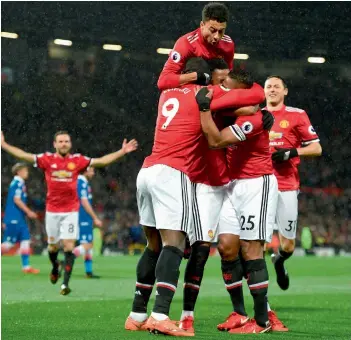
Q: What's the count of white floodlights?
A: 6